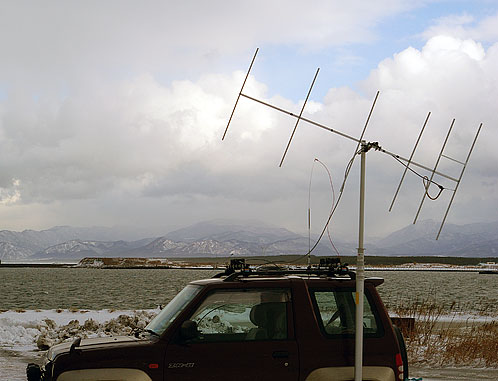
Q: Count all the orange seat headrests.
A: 0